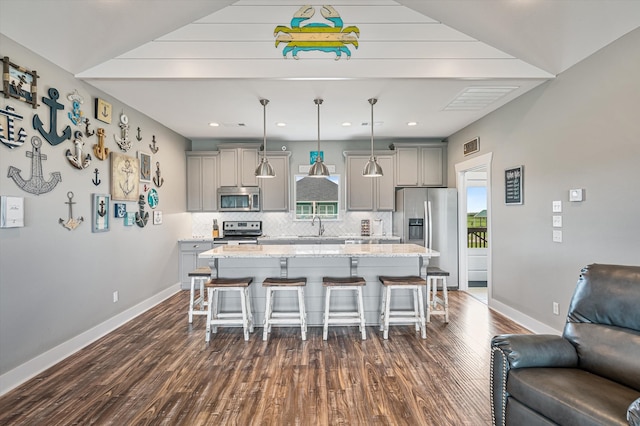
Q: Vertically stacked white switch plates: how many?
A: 3